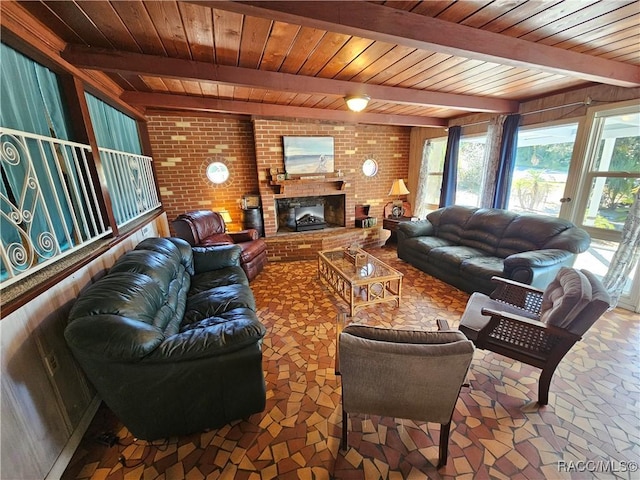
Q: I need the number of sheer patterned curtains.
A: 3